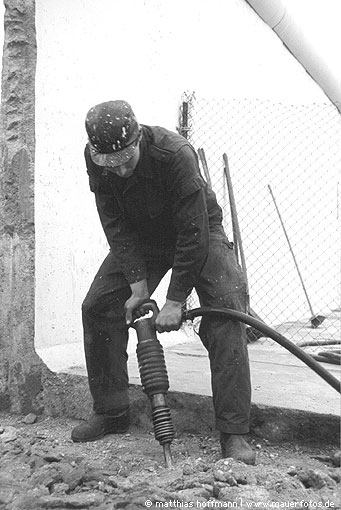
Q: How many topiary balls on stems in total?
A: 0